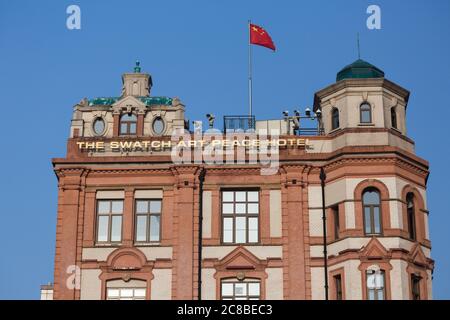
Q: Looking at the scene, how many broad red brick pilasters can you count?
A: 3